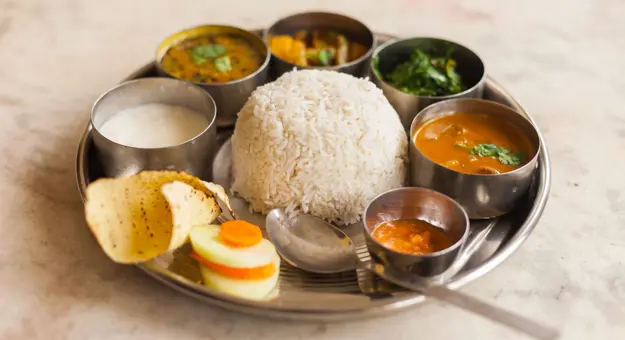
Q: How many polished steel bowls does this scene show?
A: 6